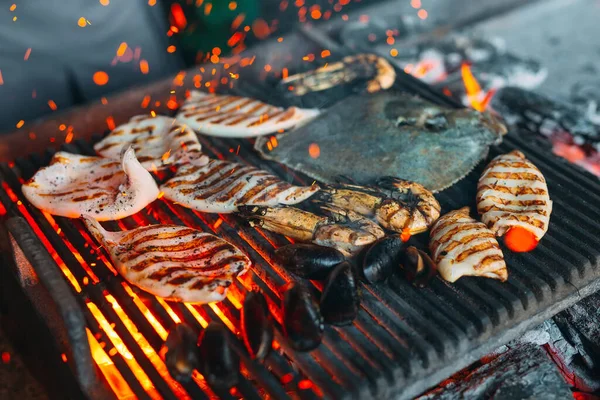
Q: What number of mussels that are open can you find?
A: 1